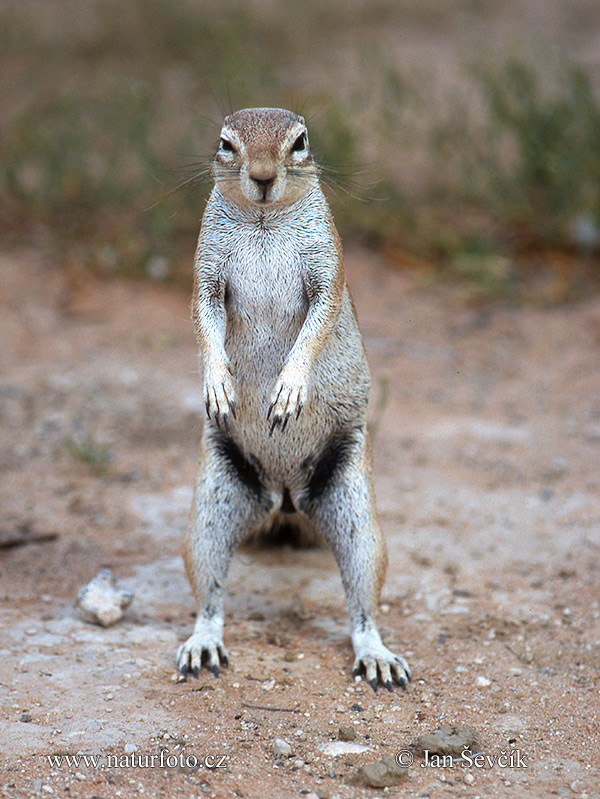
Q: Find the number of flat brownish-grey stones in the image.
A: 2